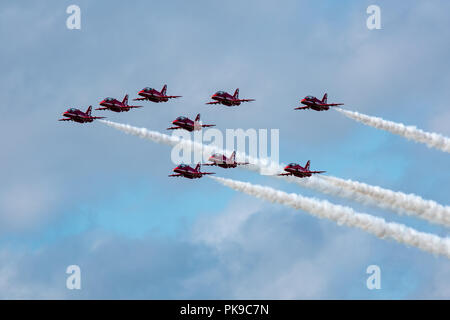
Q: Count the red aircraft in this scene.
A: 9